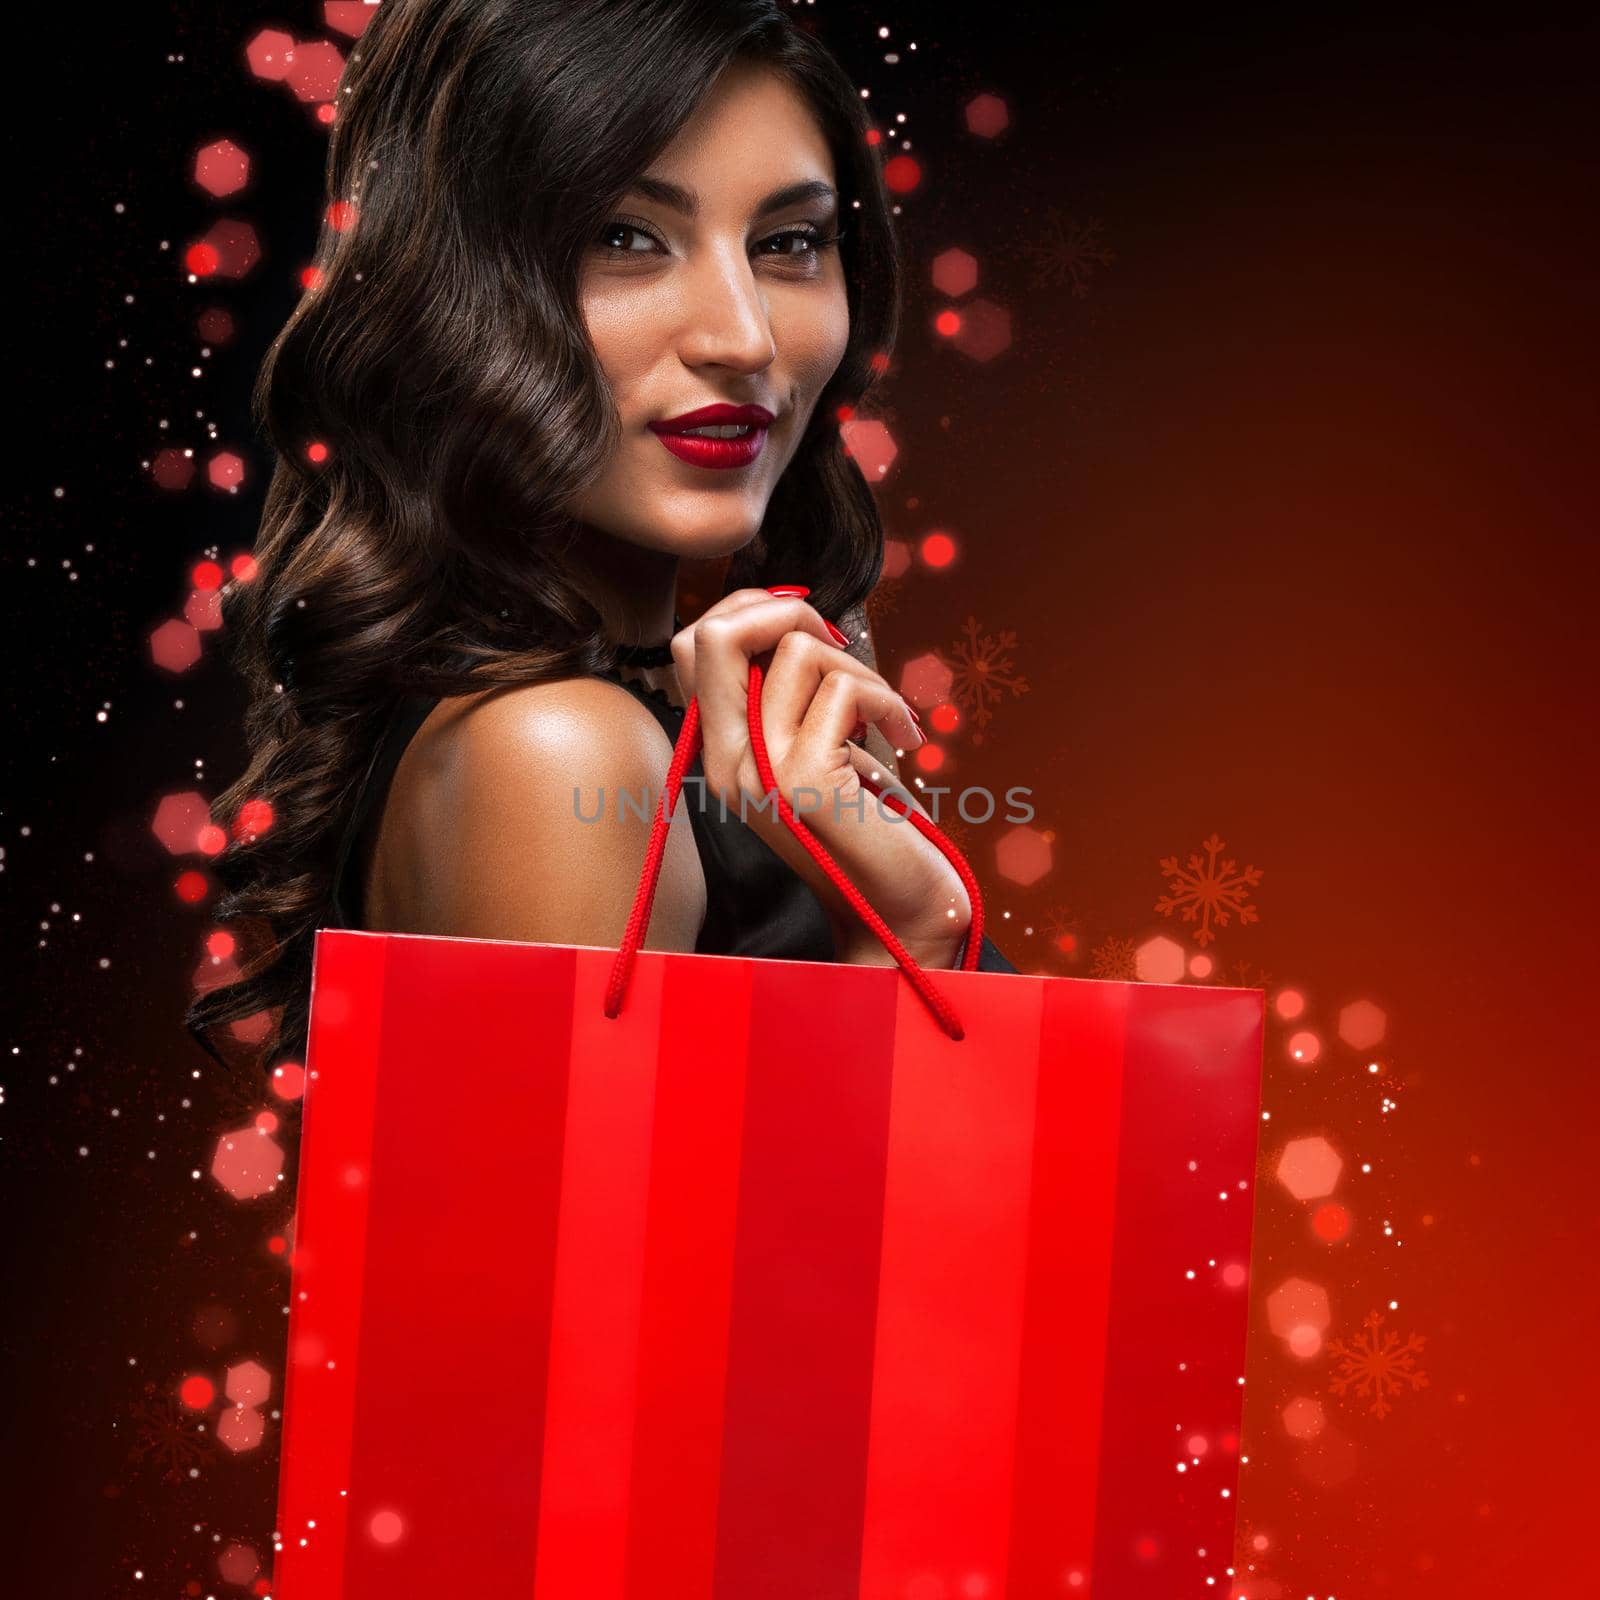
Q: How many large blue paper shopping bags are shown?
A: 0